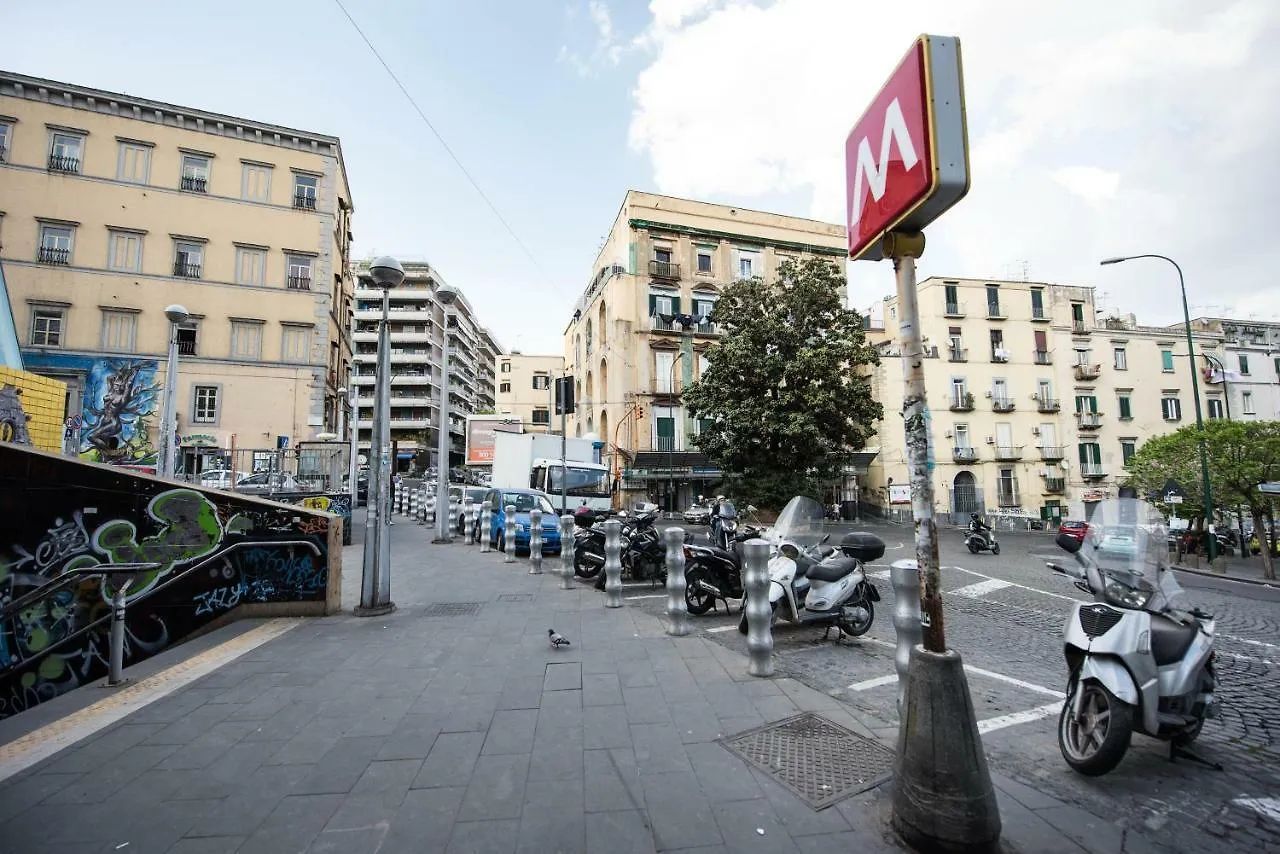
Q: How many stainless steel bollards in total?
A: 15